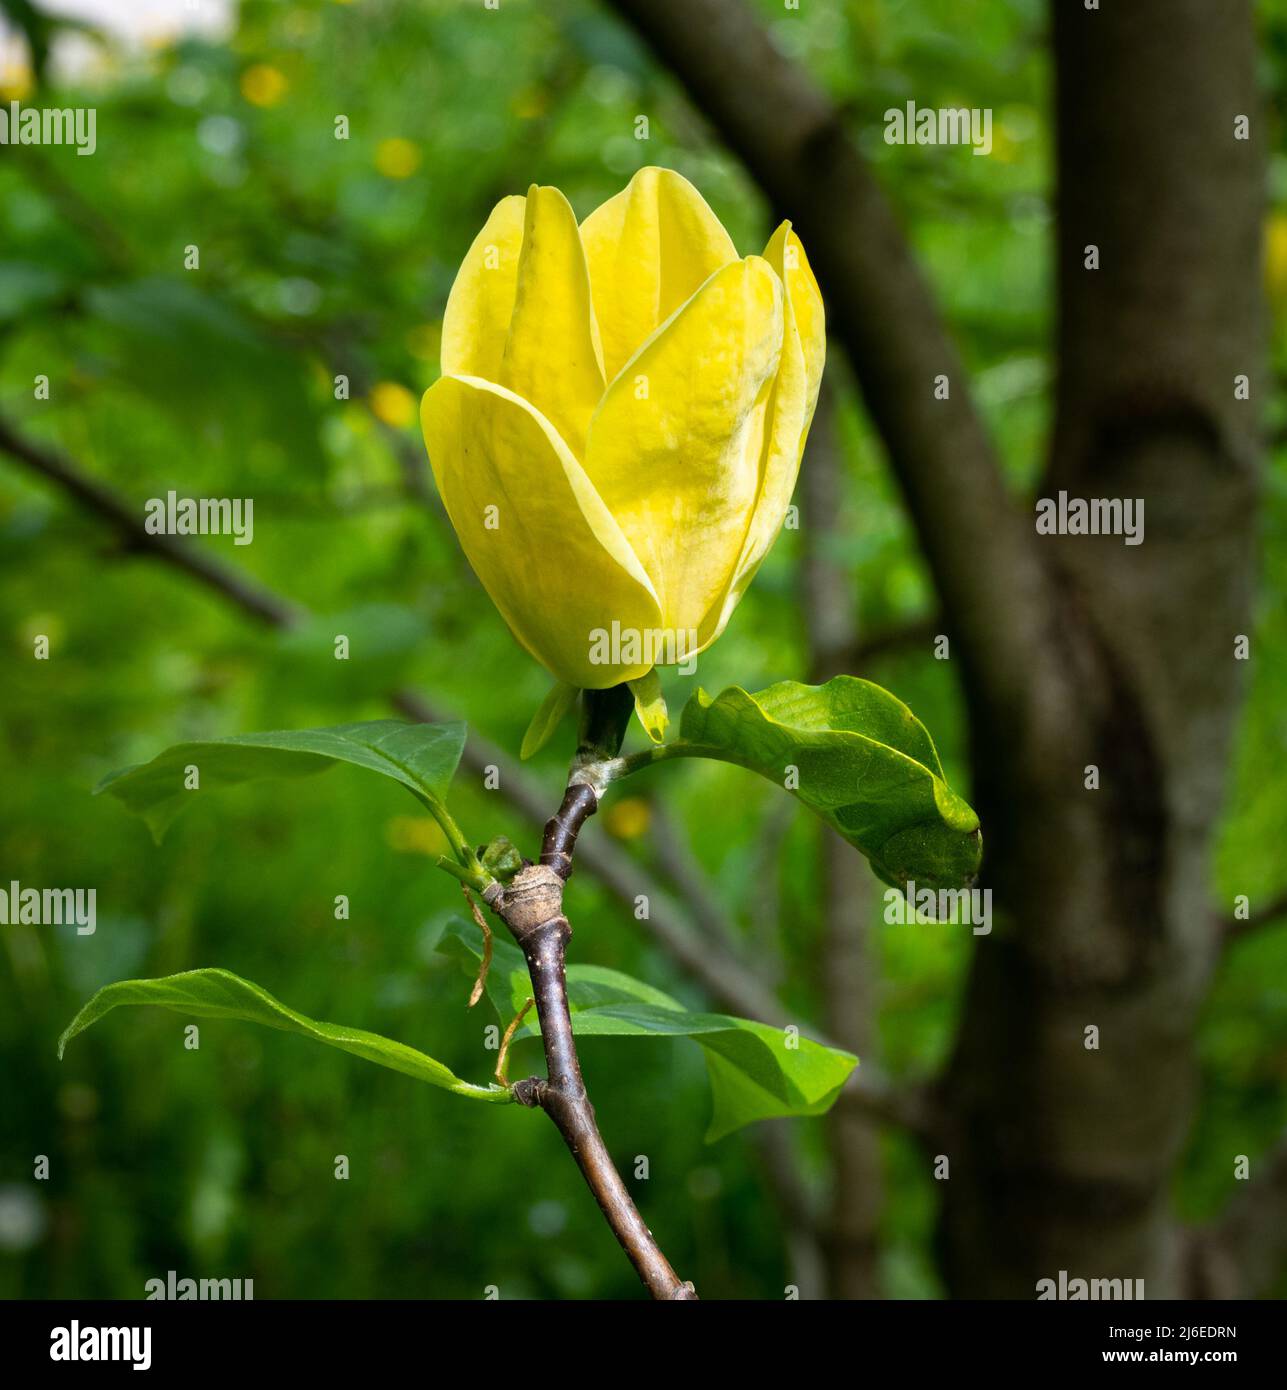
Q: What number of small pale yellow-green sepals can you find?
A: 2